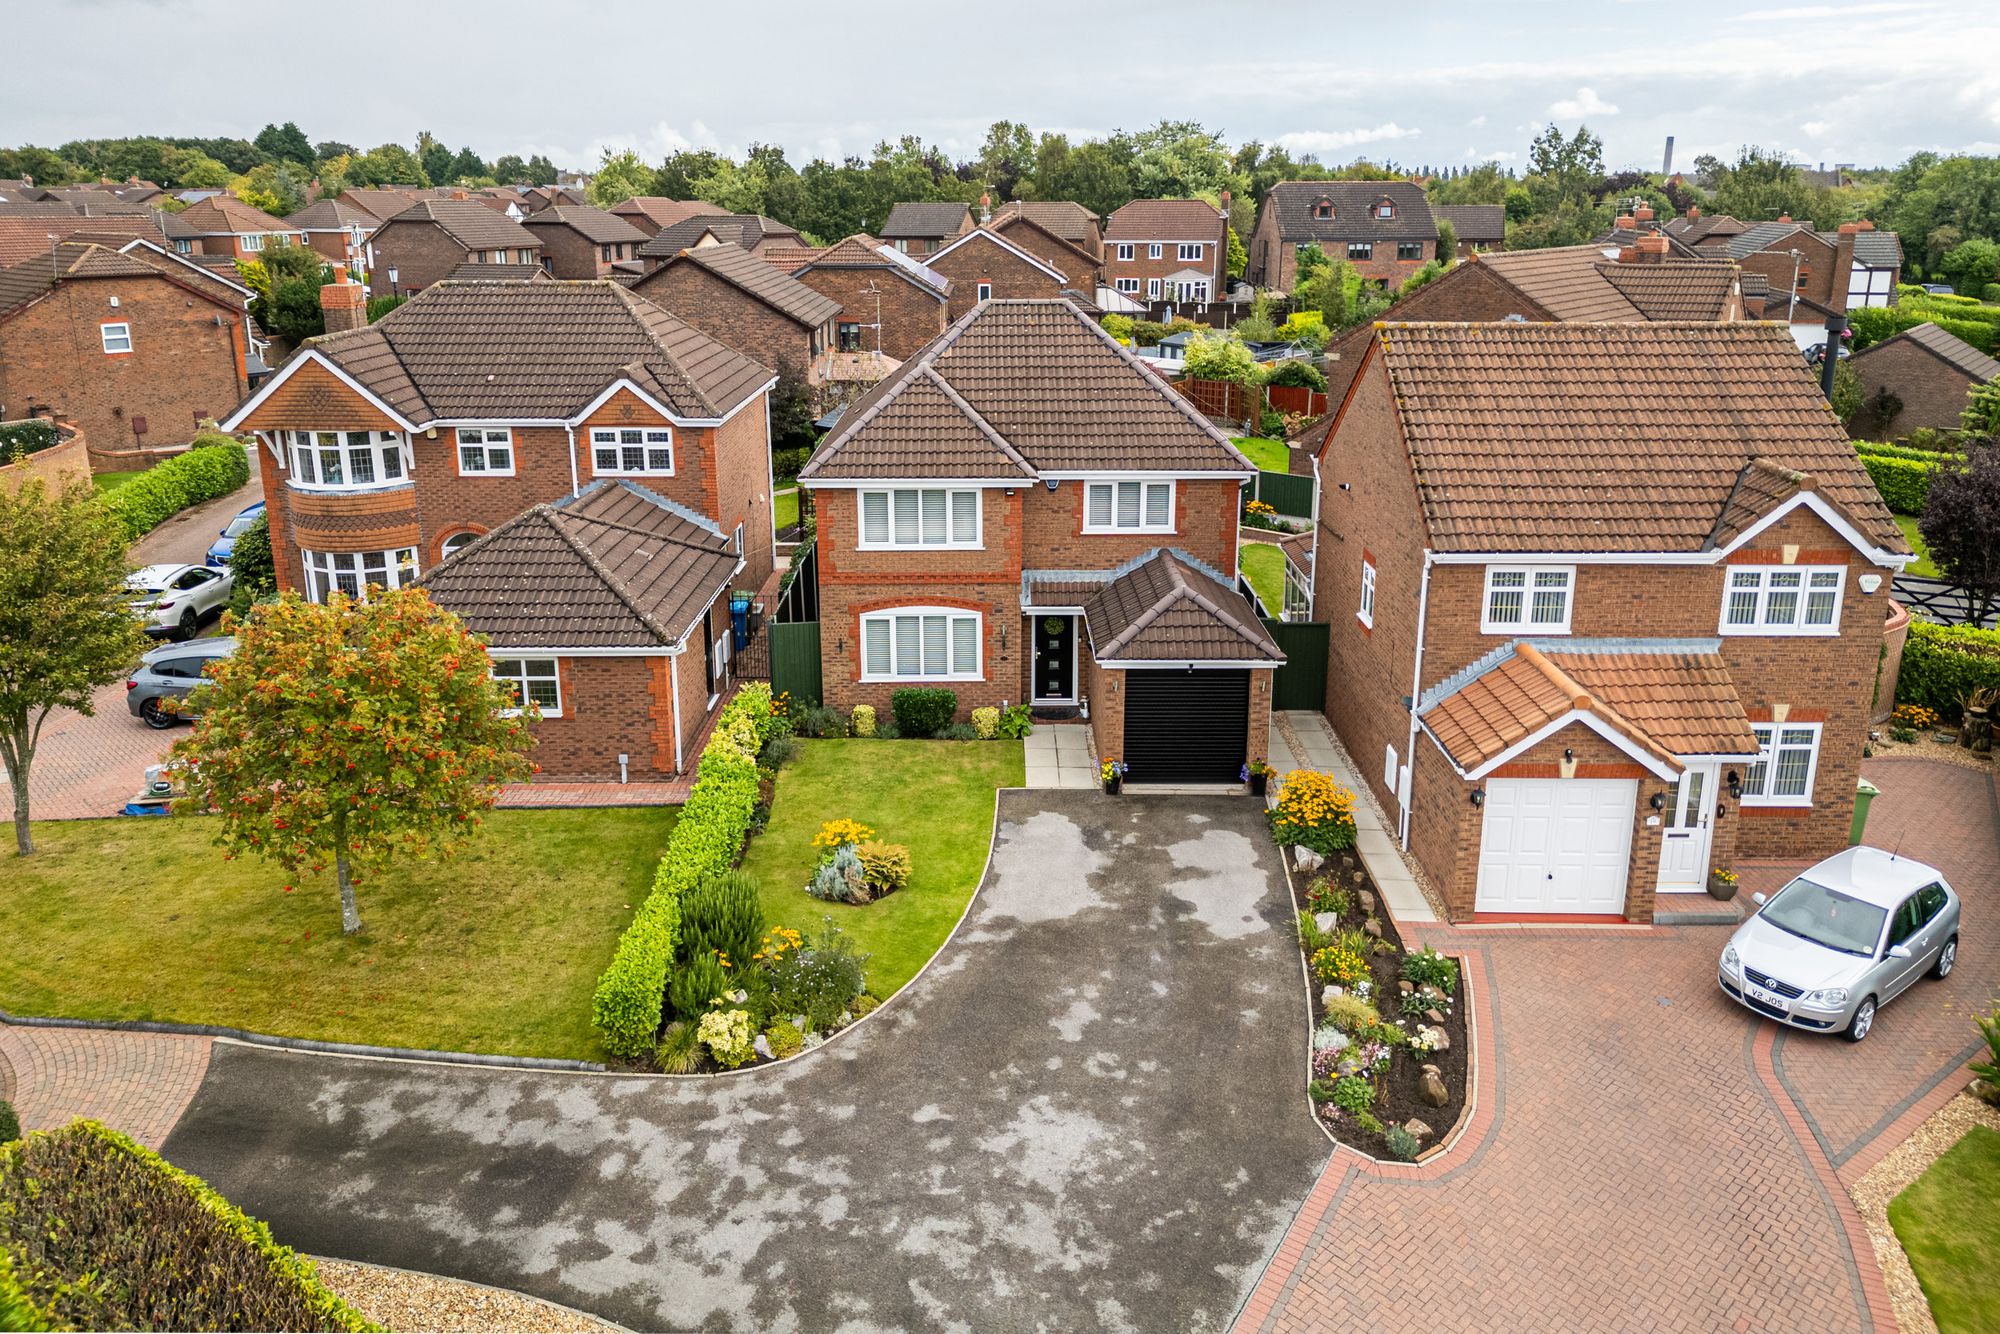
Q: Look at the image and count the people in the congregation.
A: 0